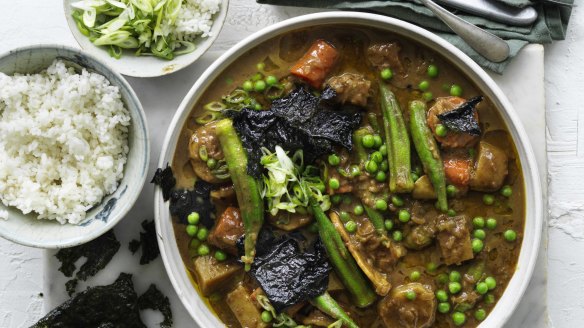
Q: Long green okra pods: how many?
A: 5